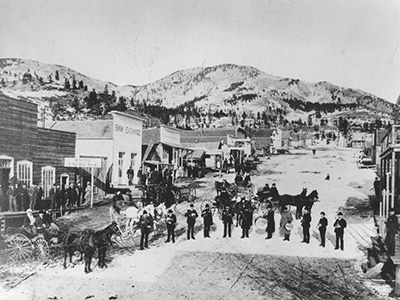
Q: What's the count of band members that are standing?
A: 11